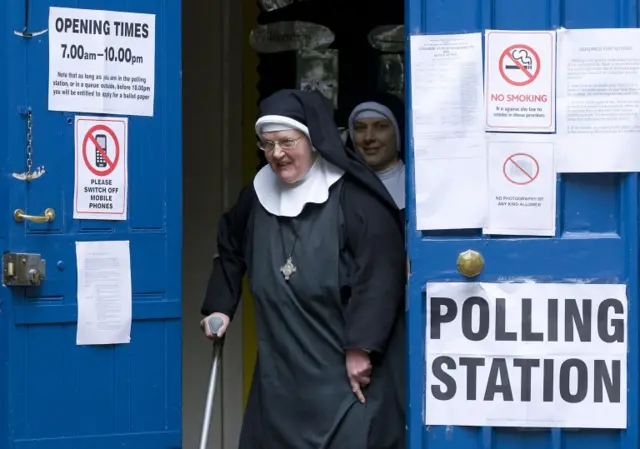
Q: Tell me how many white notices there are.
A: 8